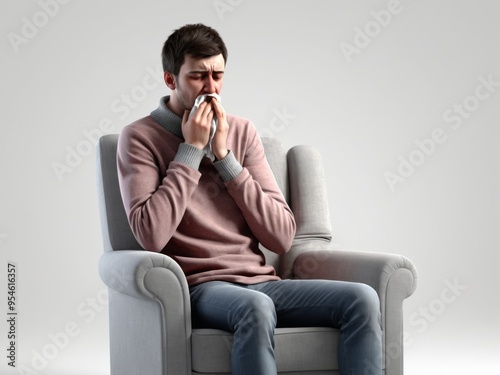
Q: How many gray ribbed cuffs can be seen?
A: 2